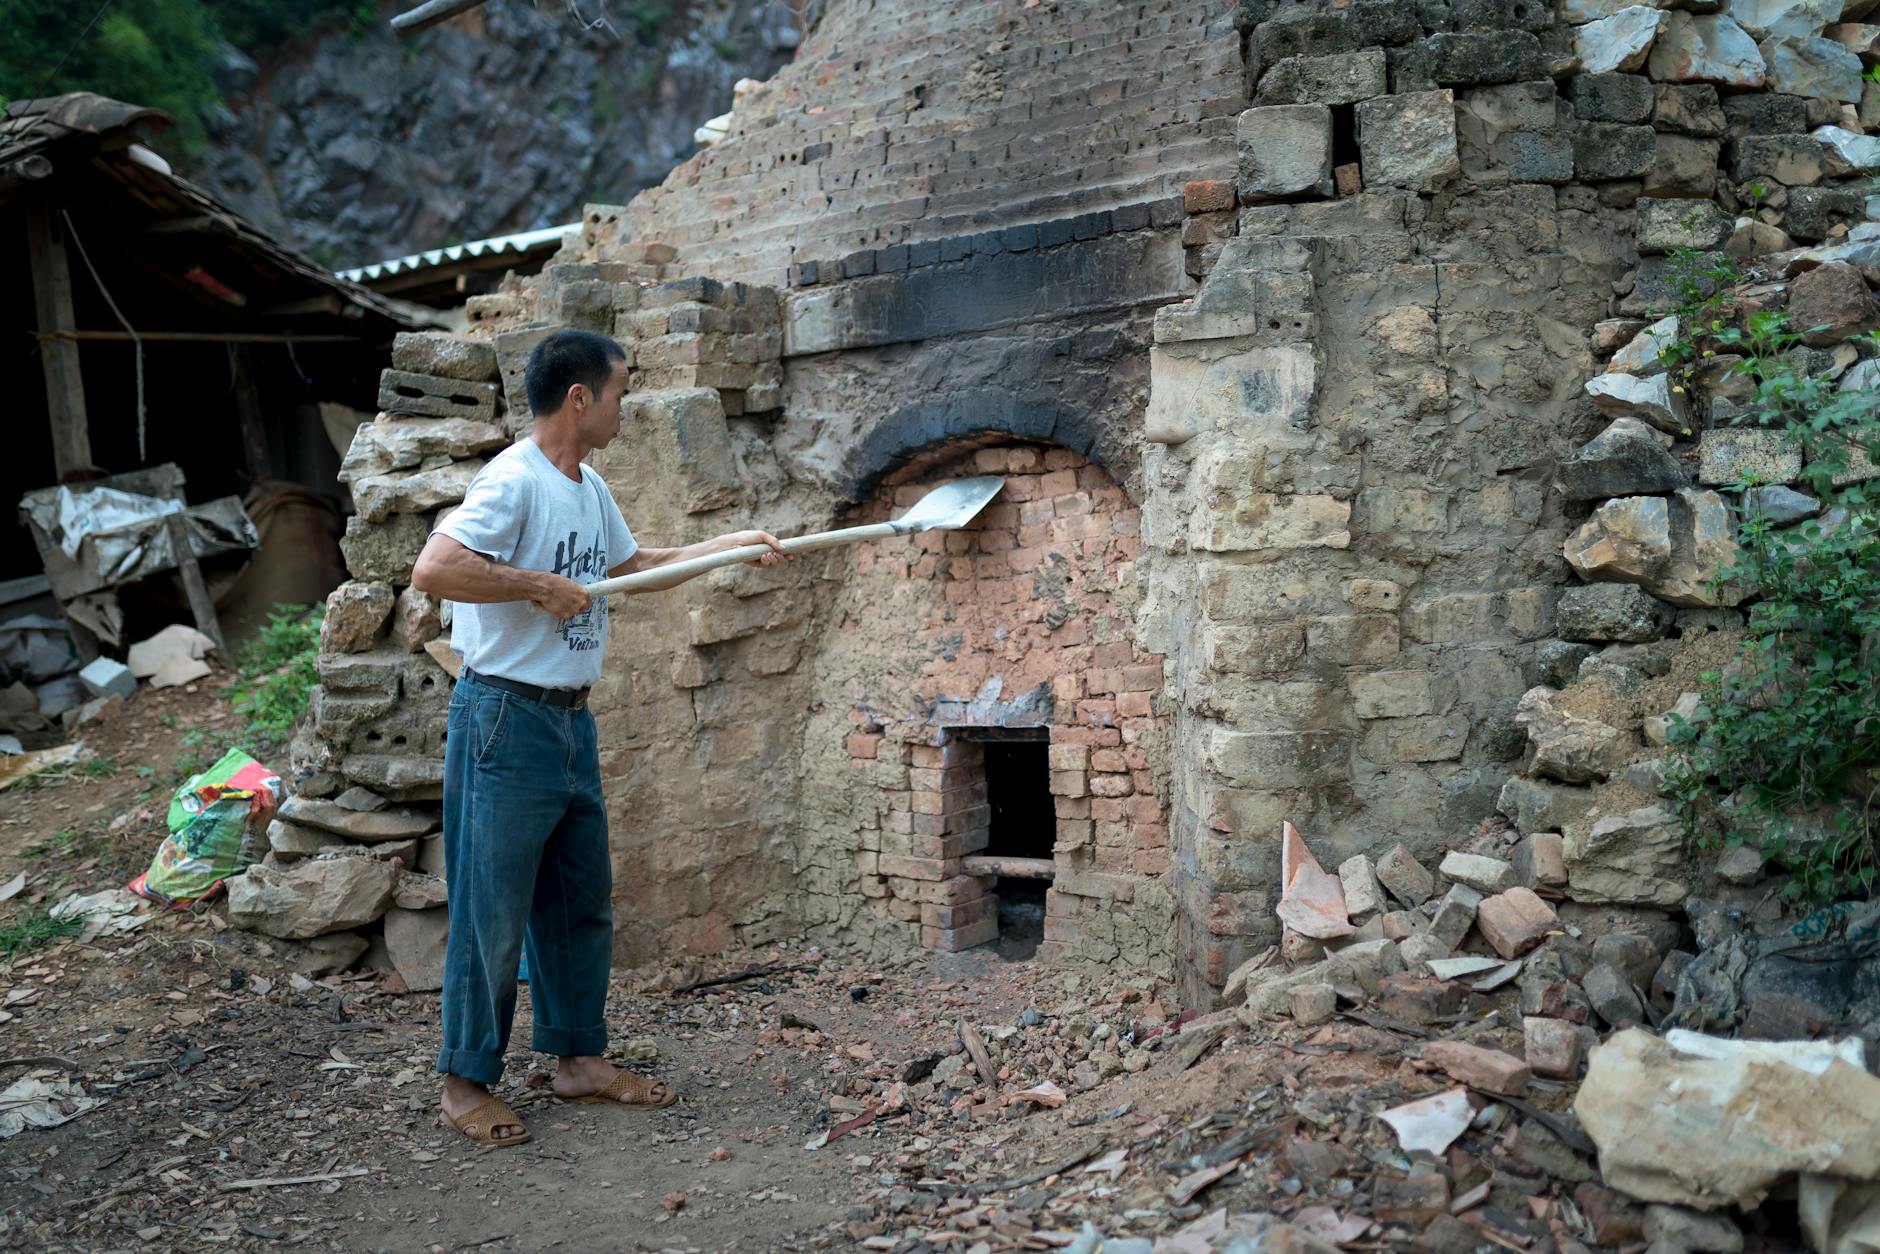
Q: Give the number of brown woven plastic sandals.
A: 2